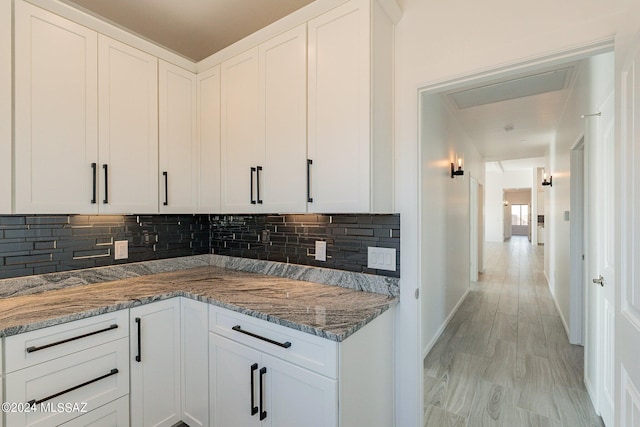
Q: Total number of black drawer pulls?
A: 3